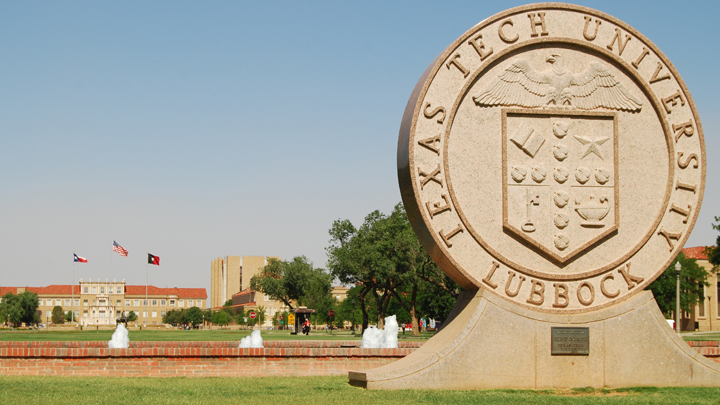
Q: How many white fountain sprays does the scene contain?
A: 3